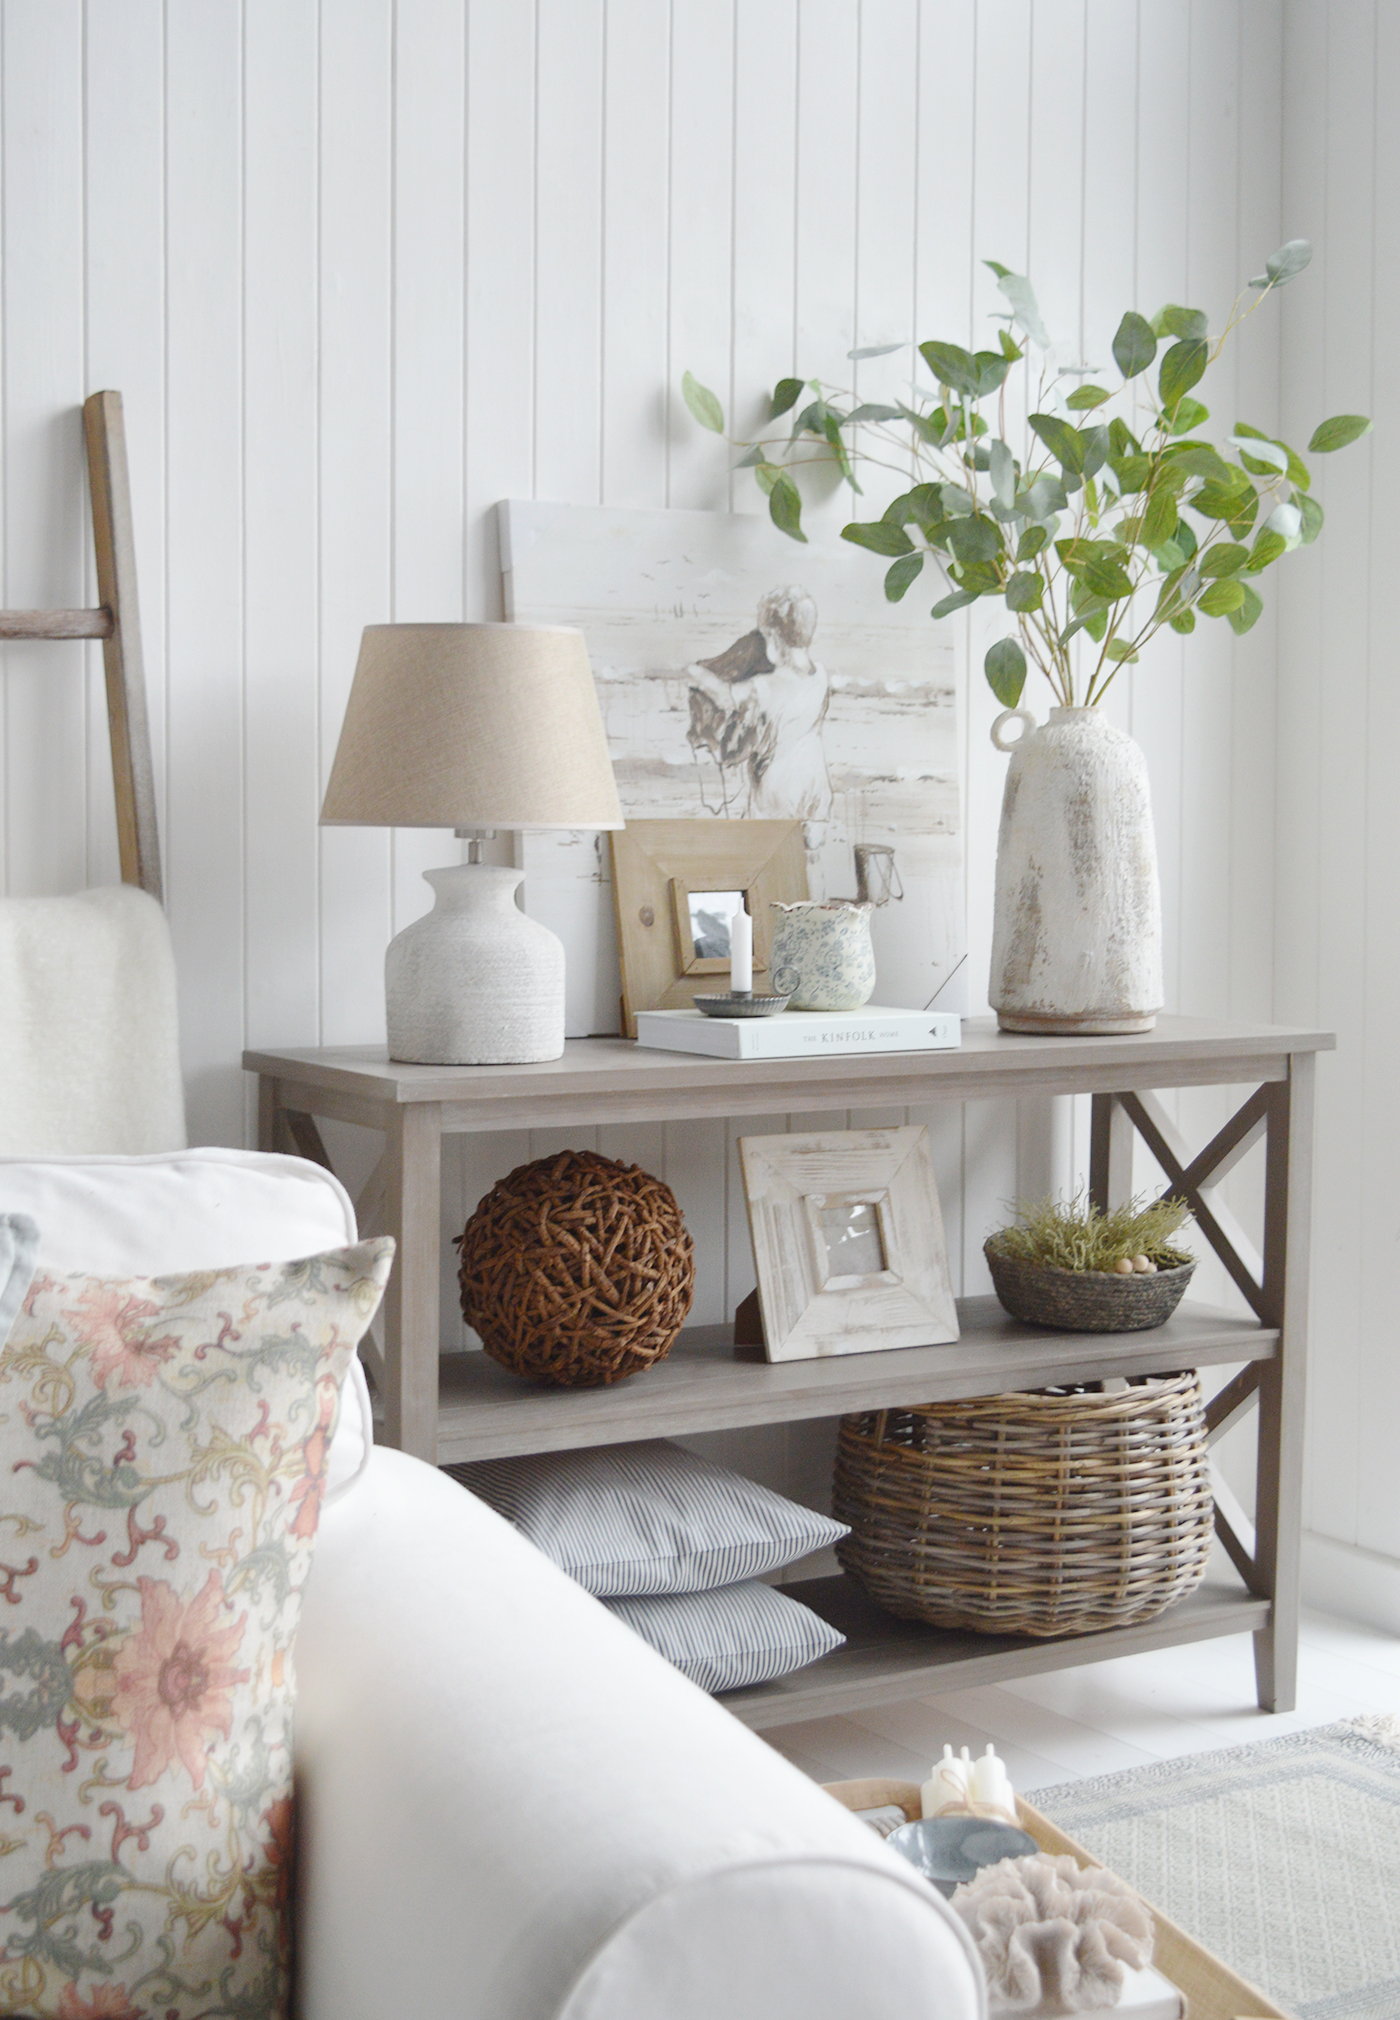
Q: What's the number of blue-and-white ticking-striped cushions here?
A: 2